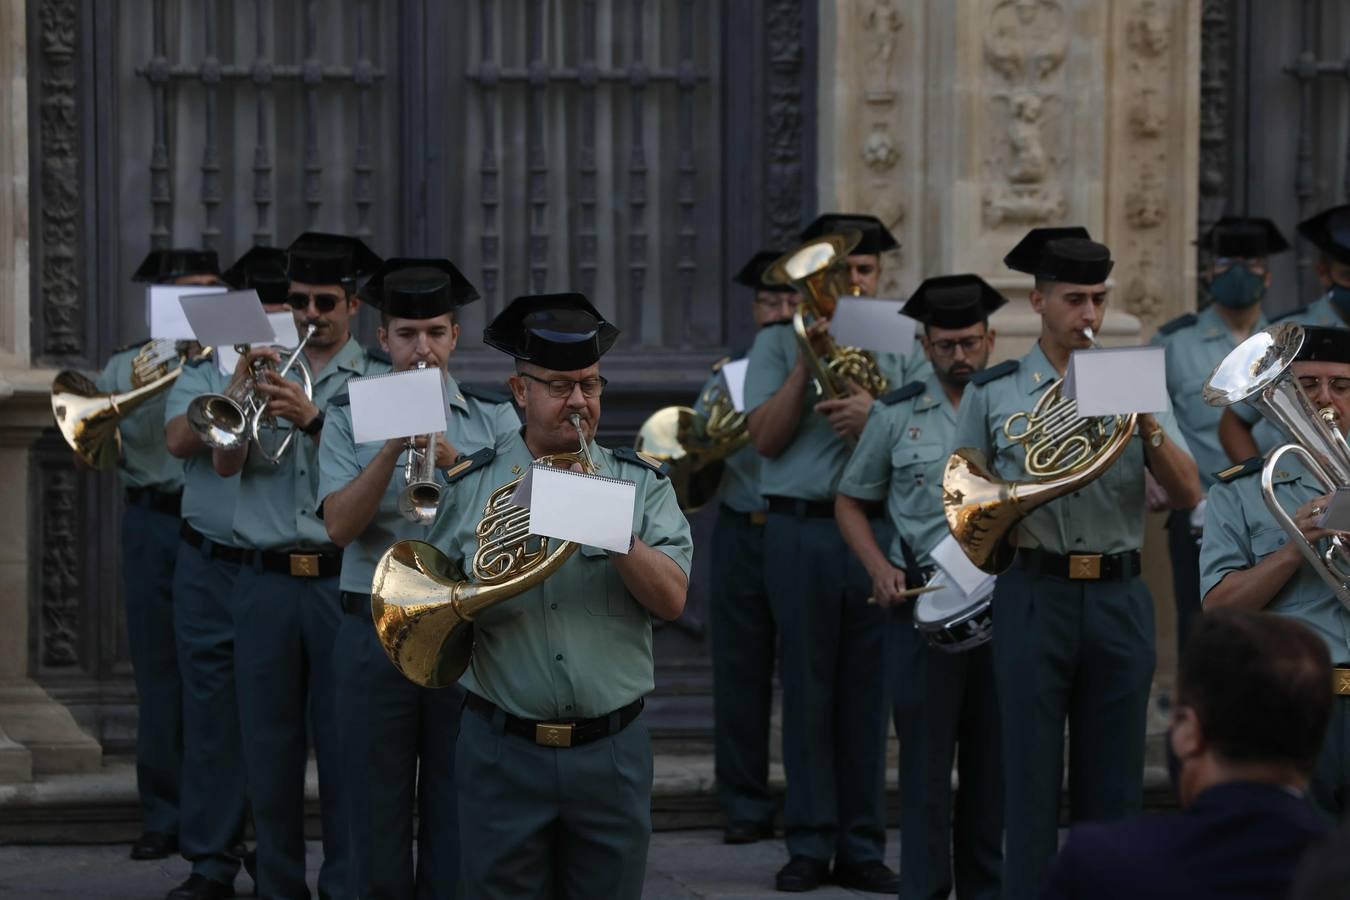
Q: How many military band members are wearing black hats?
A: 12